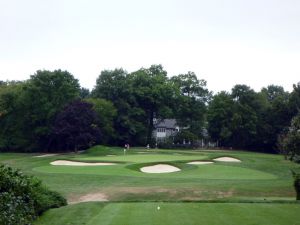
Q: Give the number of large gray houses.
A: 1